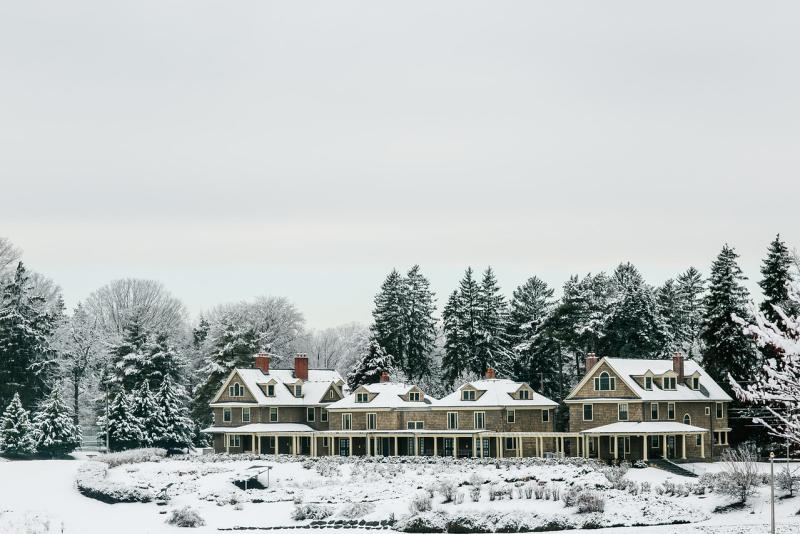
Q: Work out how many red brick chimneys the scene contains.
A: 6